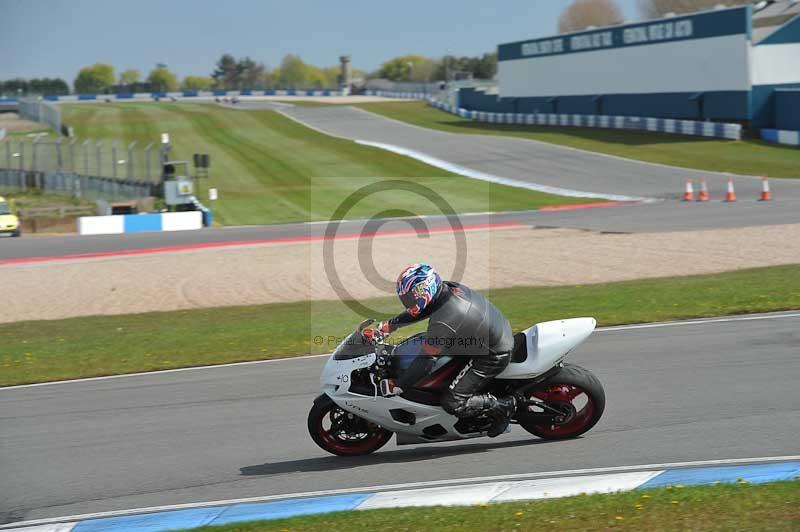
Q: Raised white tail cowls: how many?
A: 1